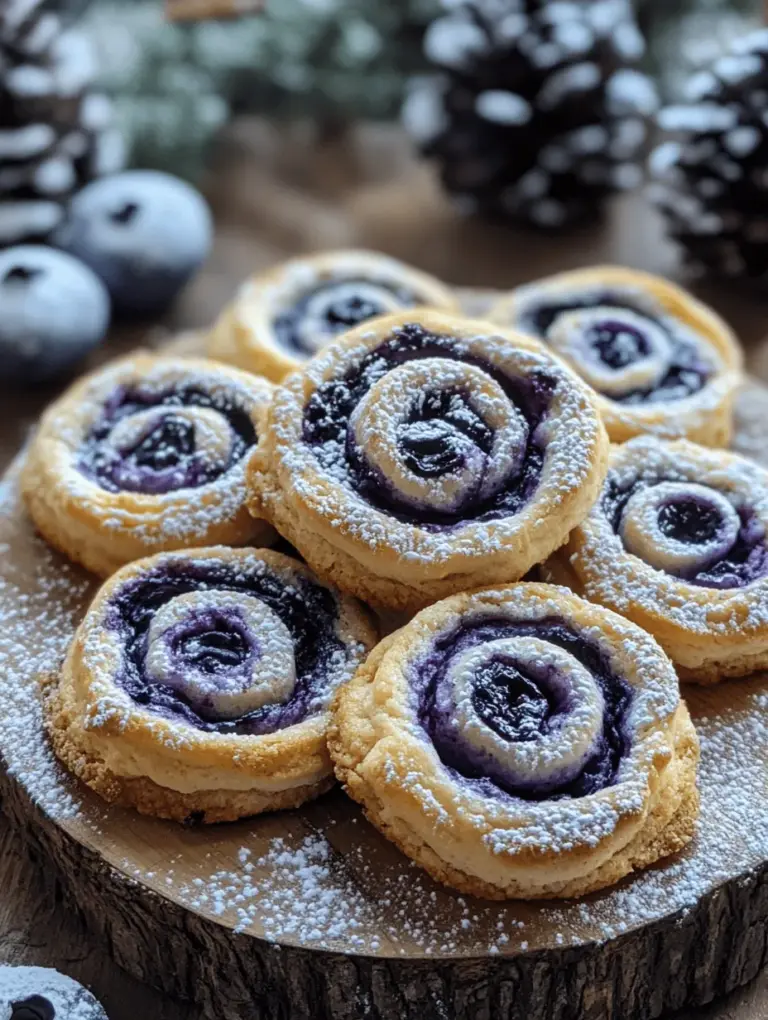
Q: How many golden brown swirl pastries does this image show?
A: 7